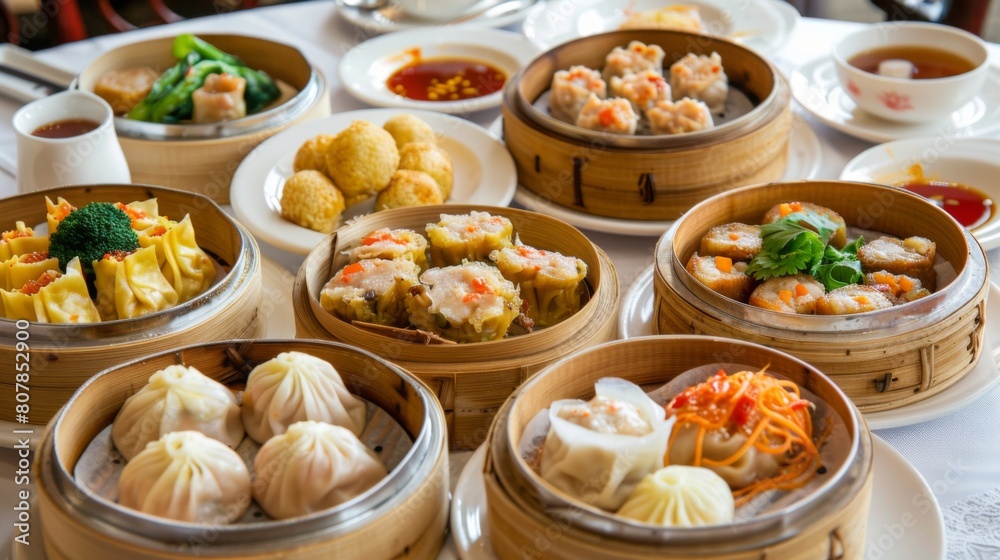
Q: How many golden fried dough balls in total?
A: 6